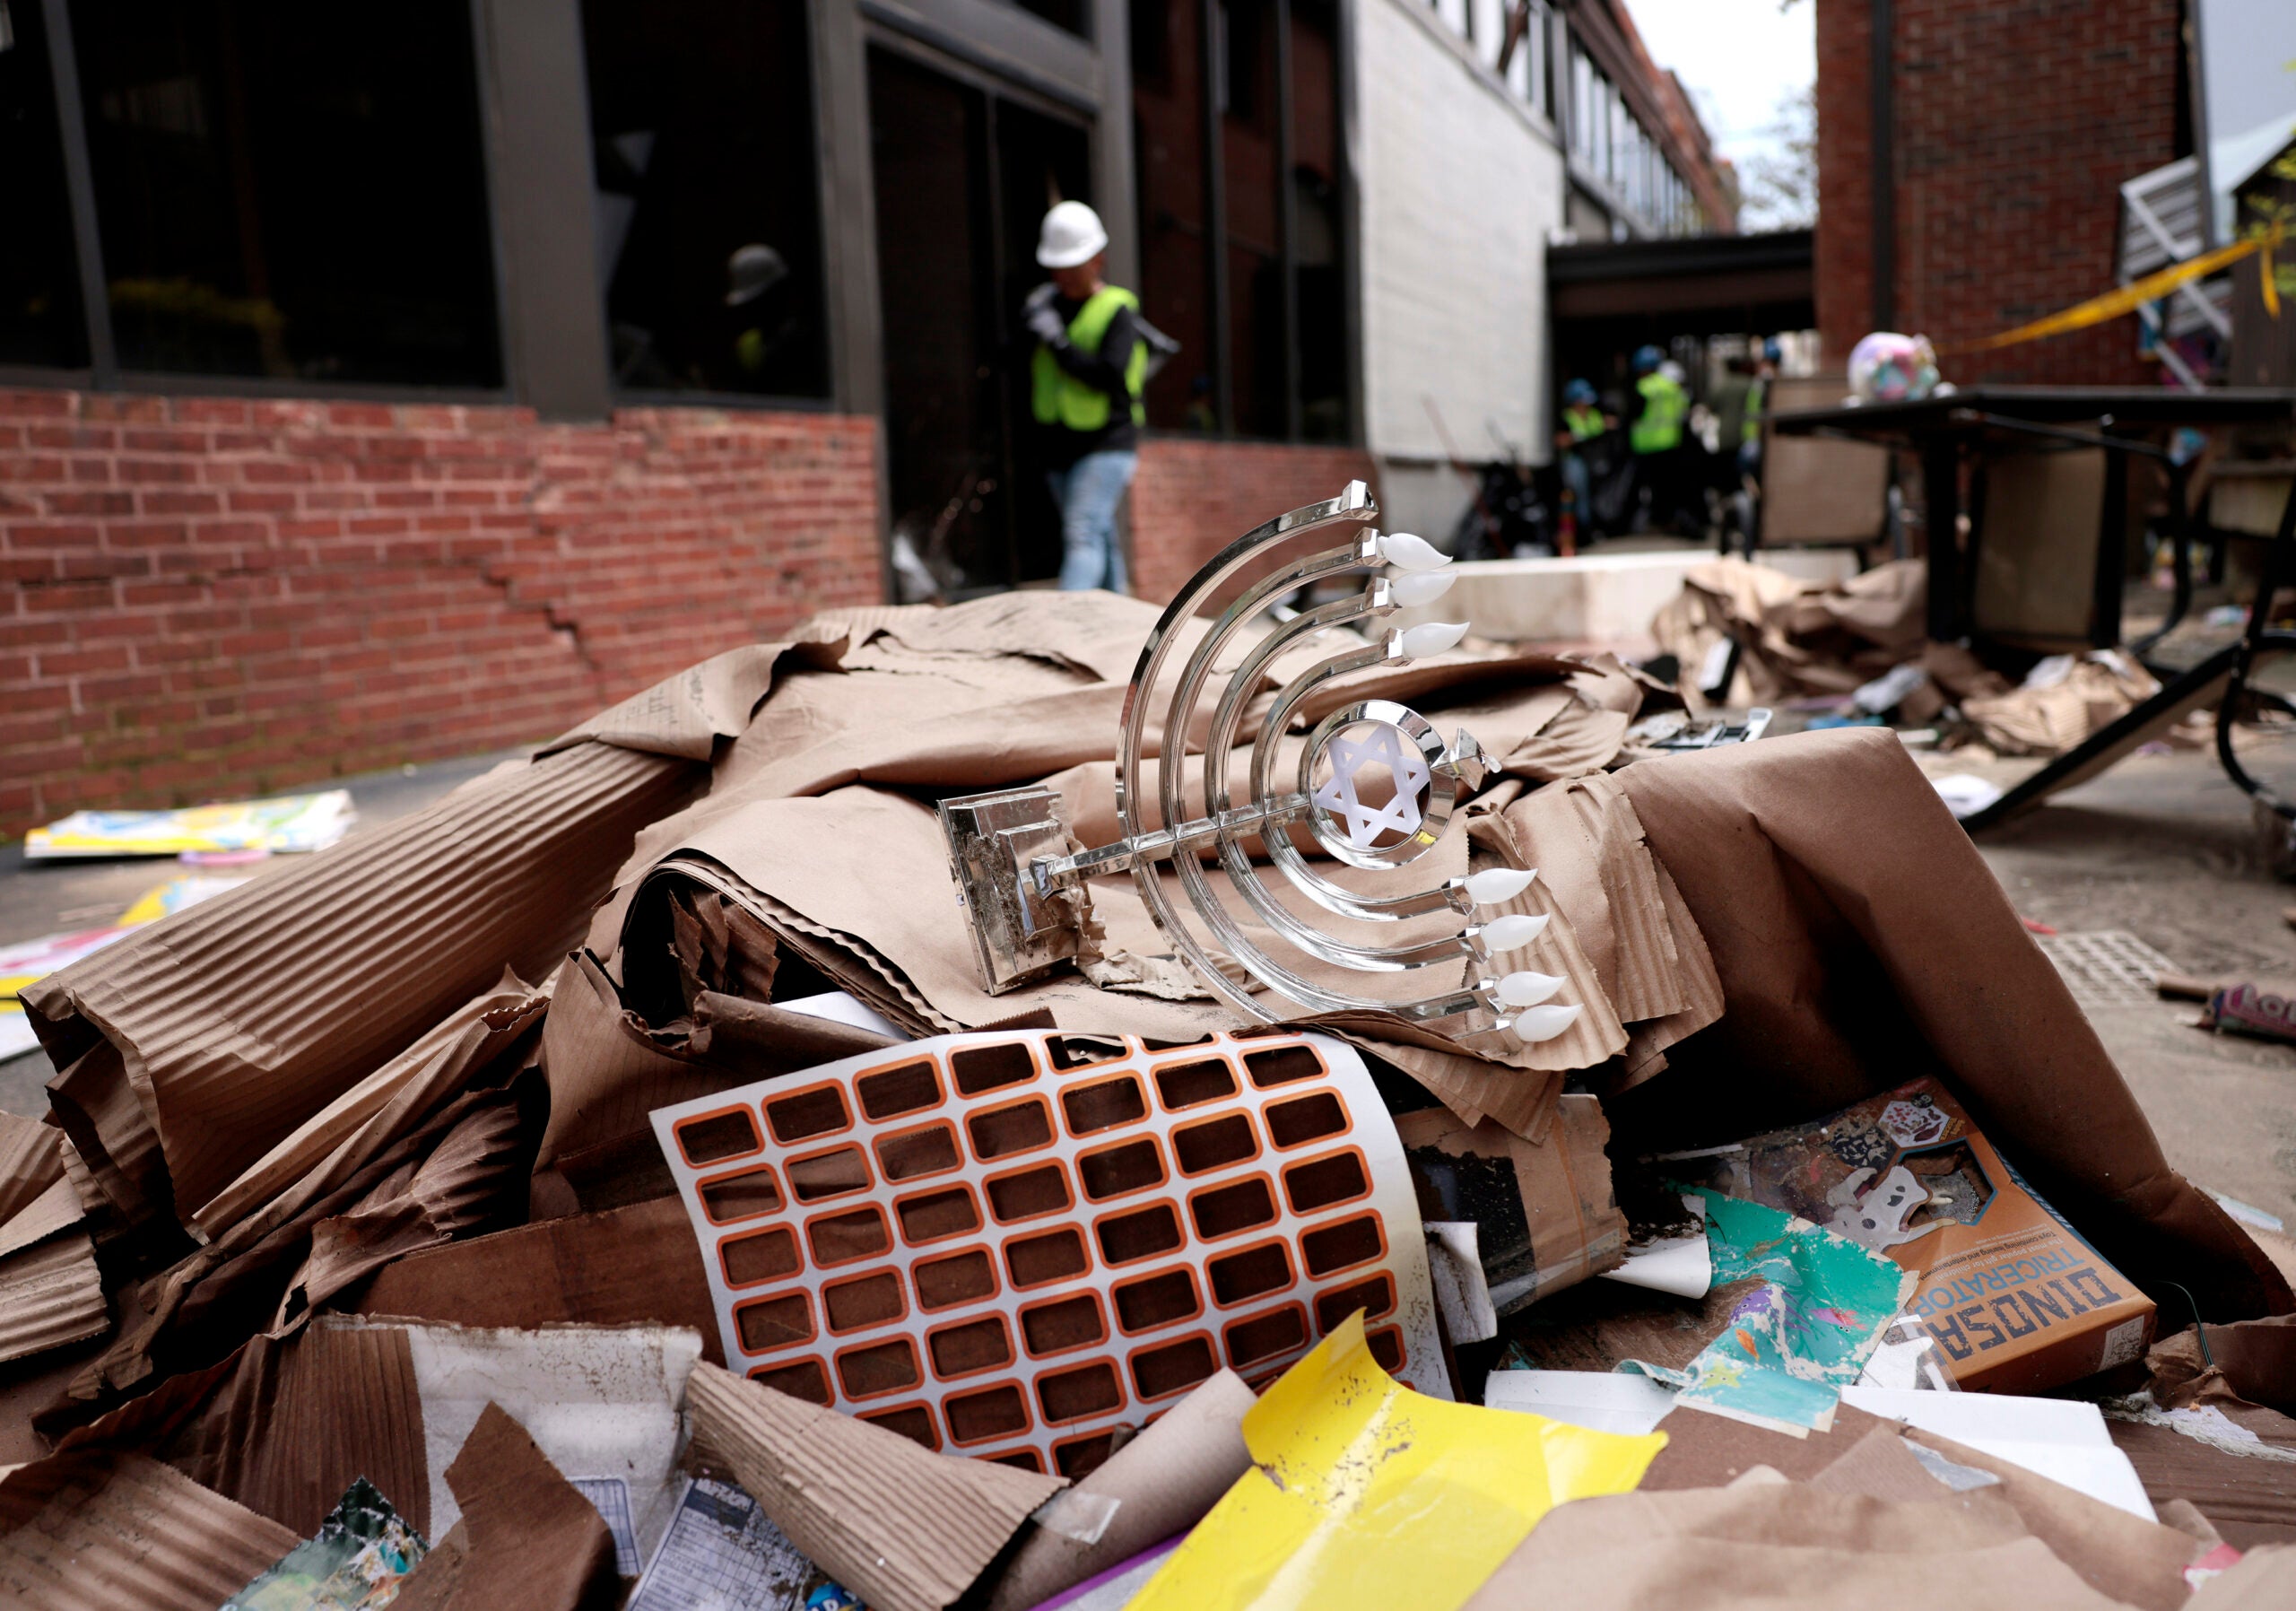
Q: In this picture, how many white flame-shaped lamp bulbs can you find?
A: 7